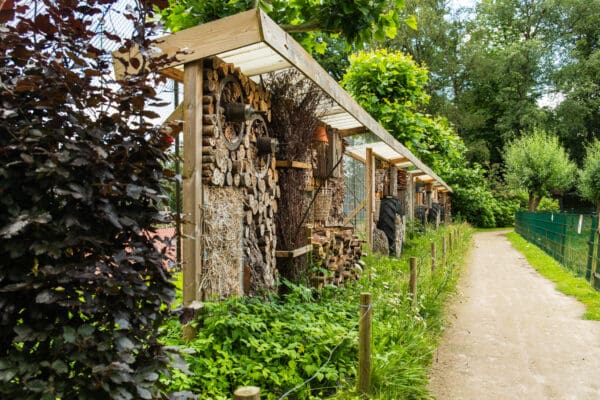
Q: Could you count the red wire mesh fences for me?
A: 0